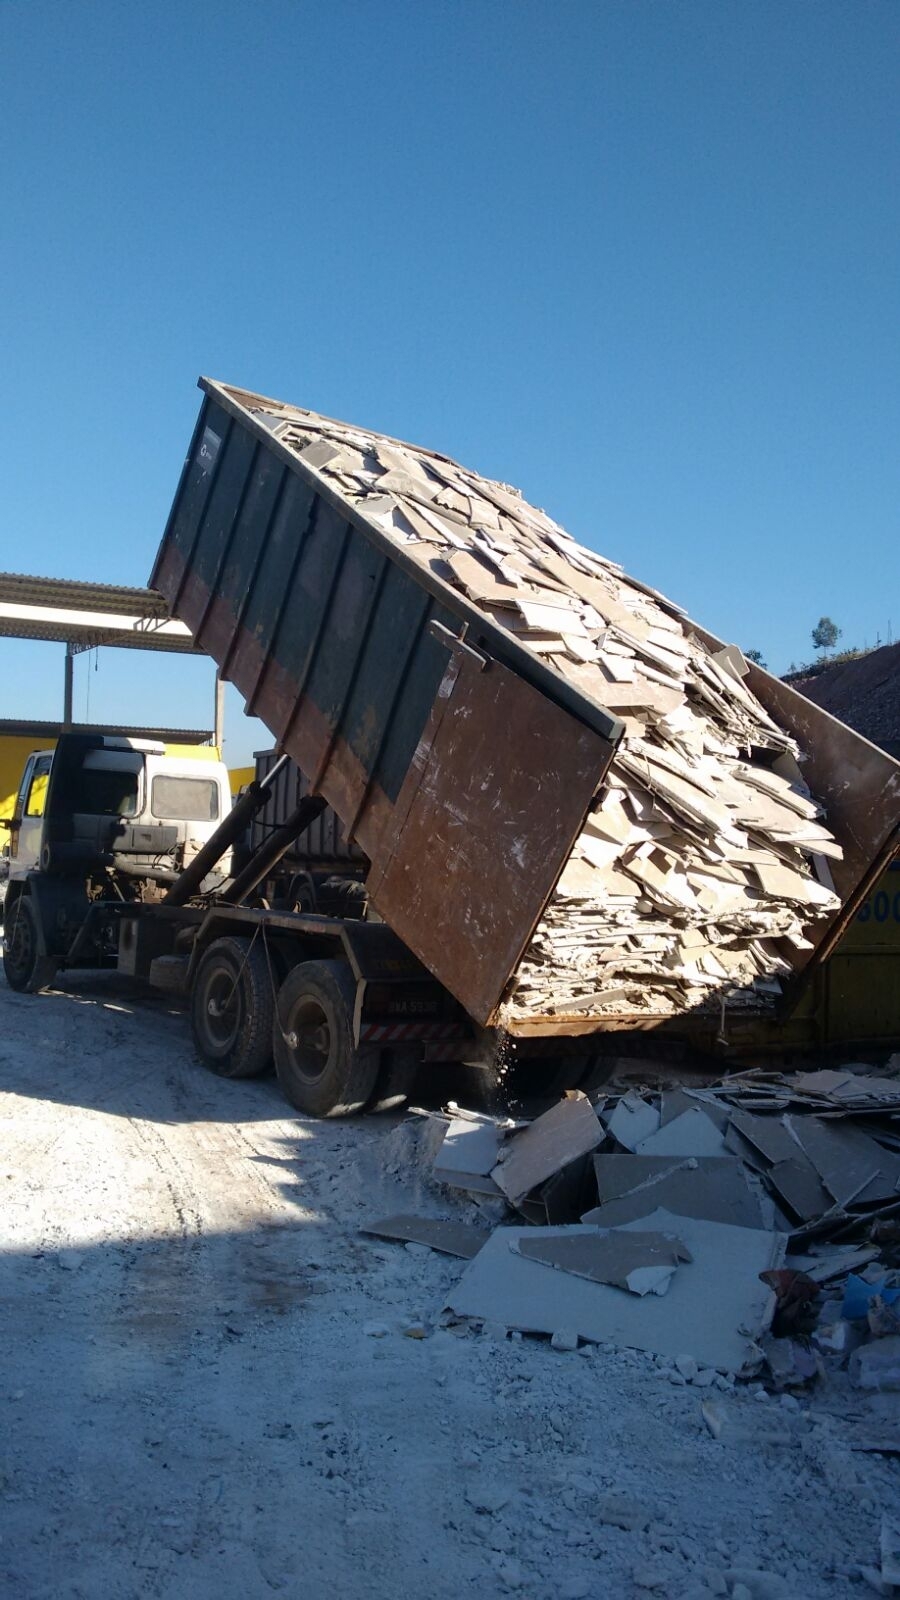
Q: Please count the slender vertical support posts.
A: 2